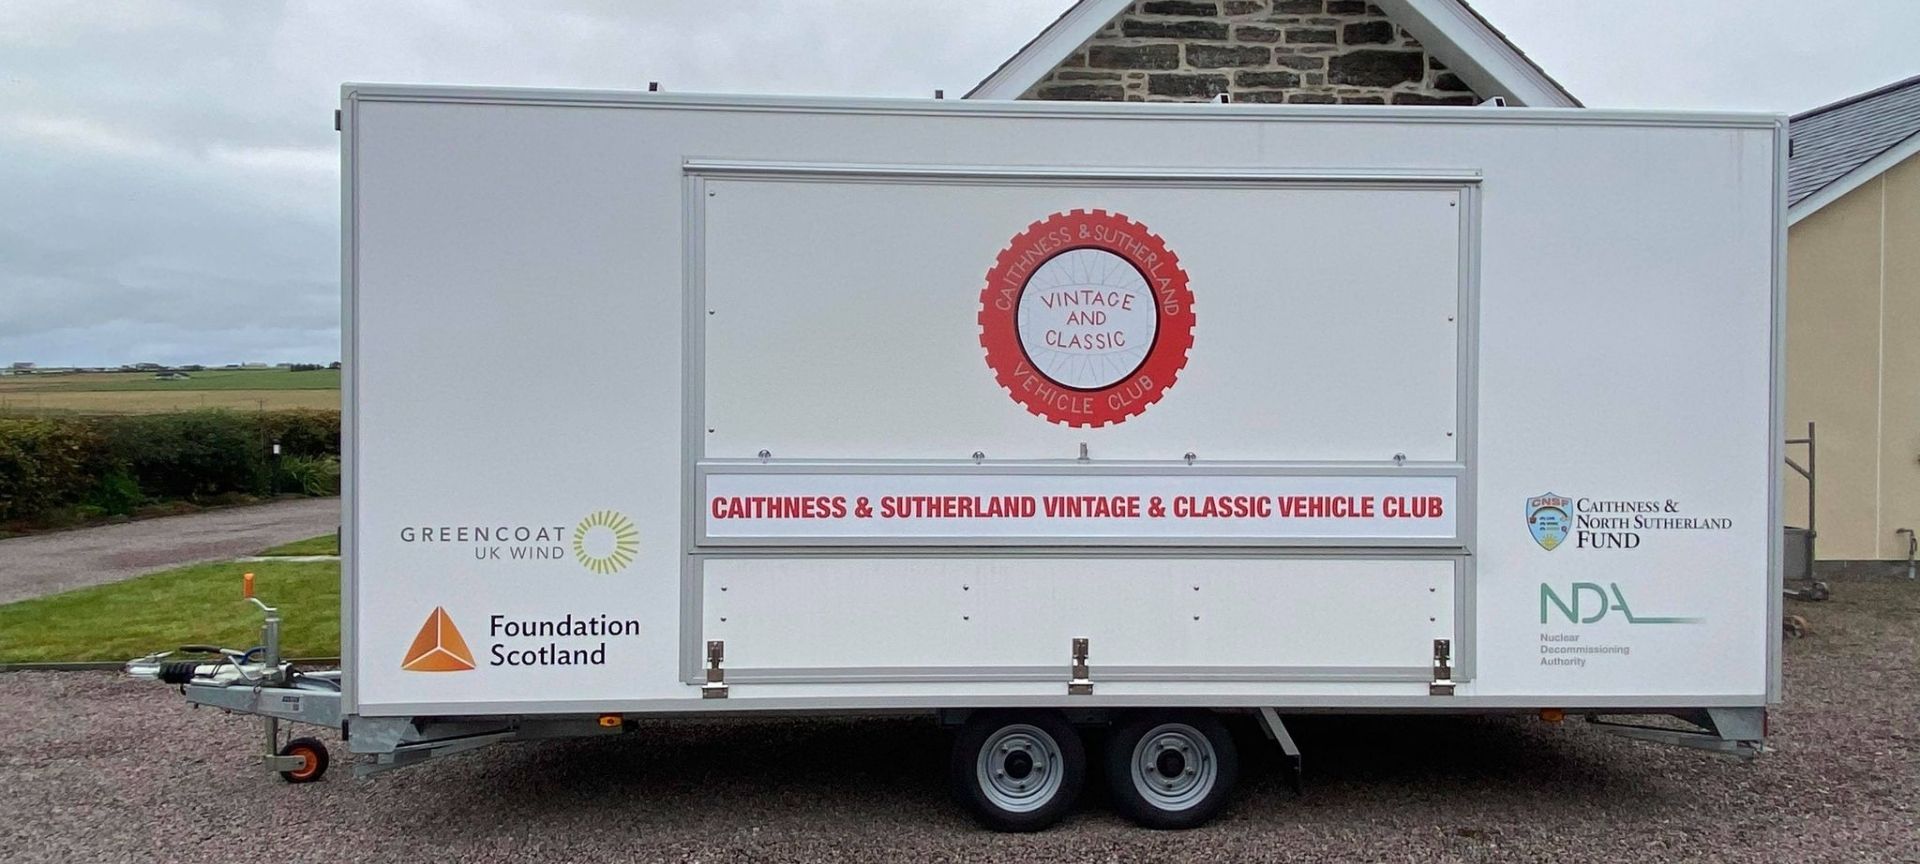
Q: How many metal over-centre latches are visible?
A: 3